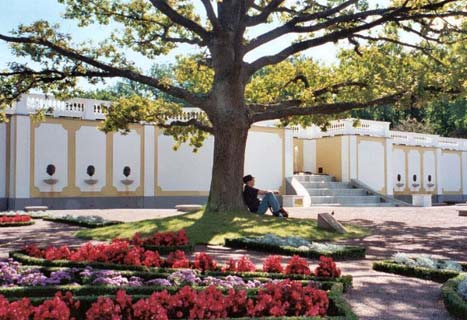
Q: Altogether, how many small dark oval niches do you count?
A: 6